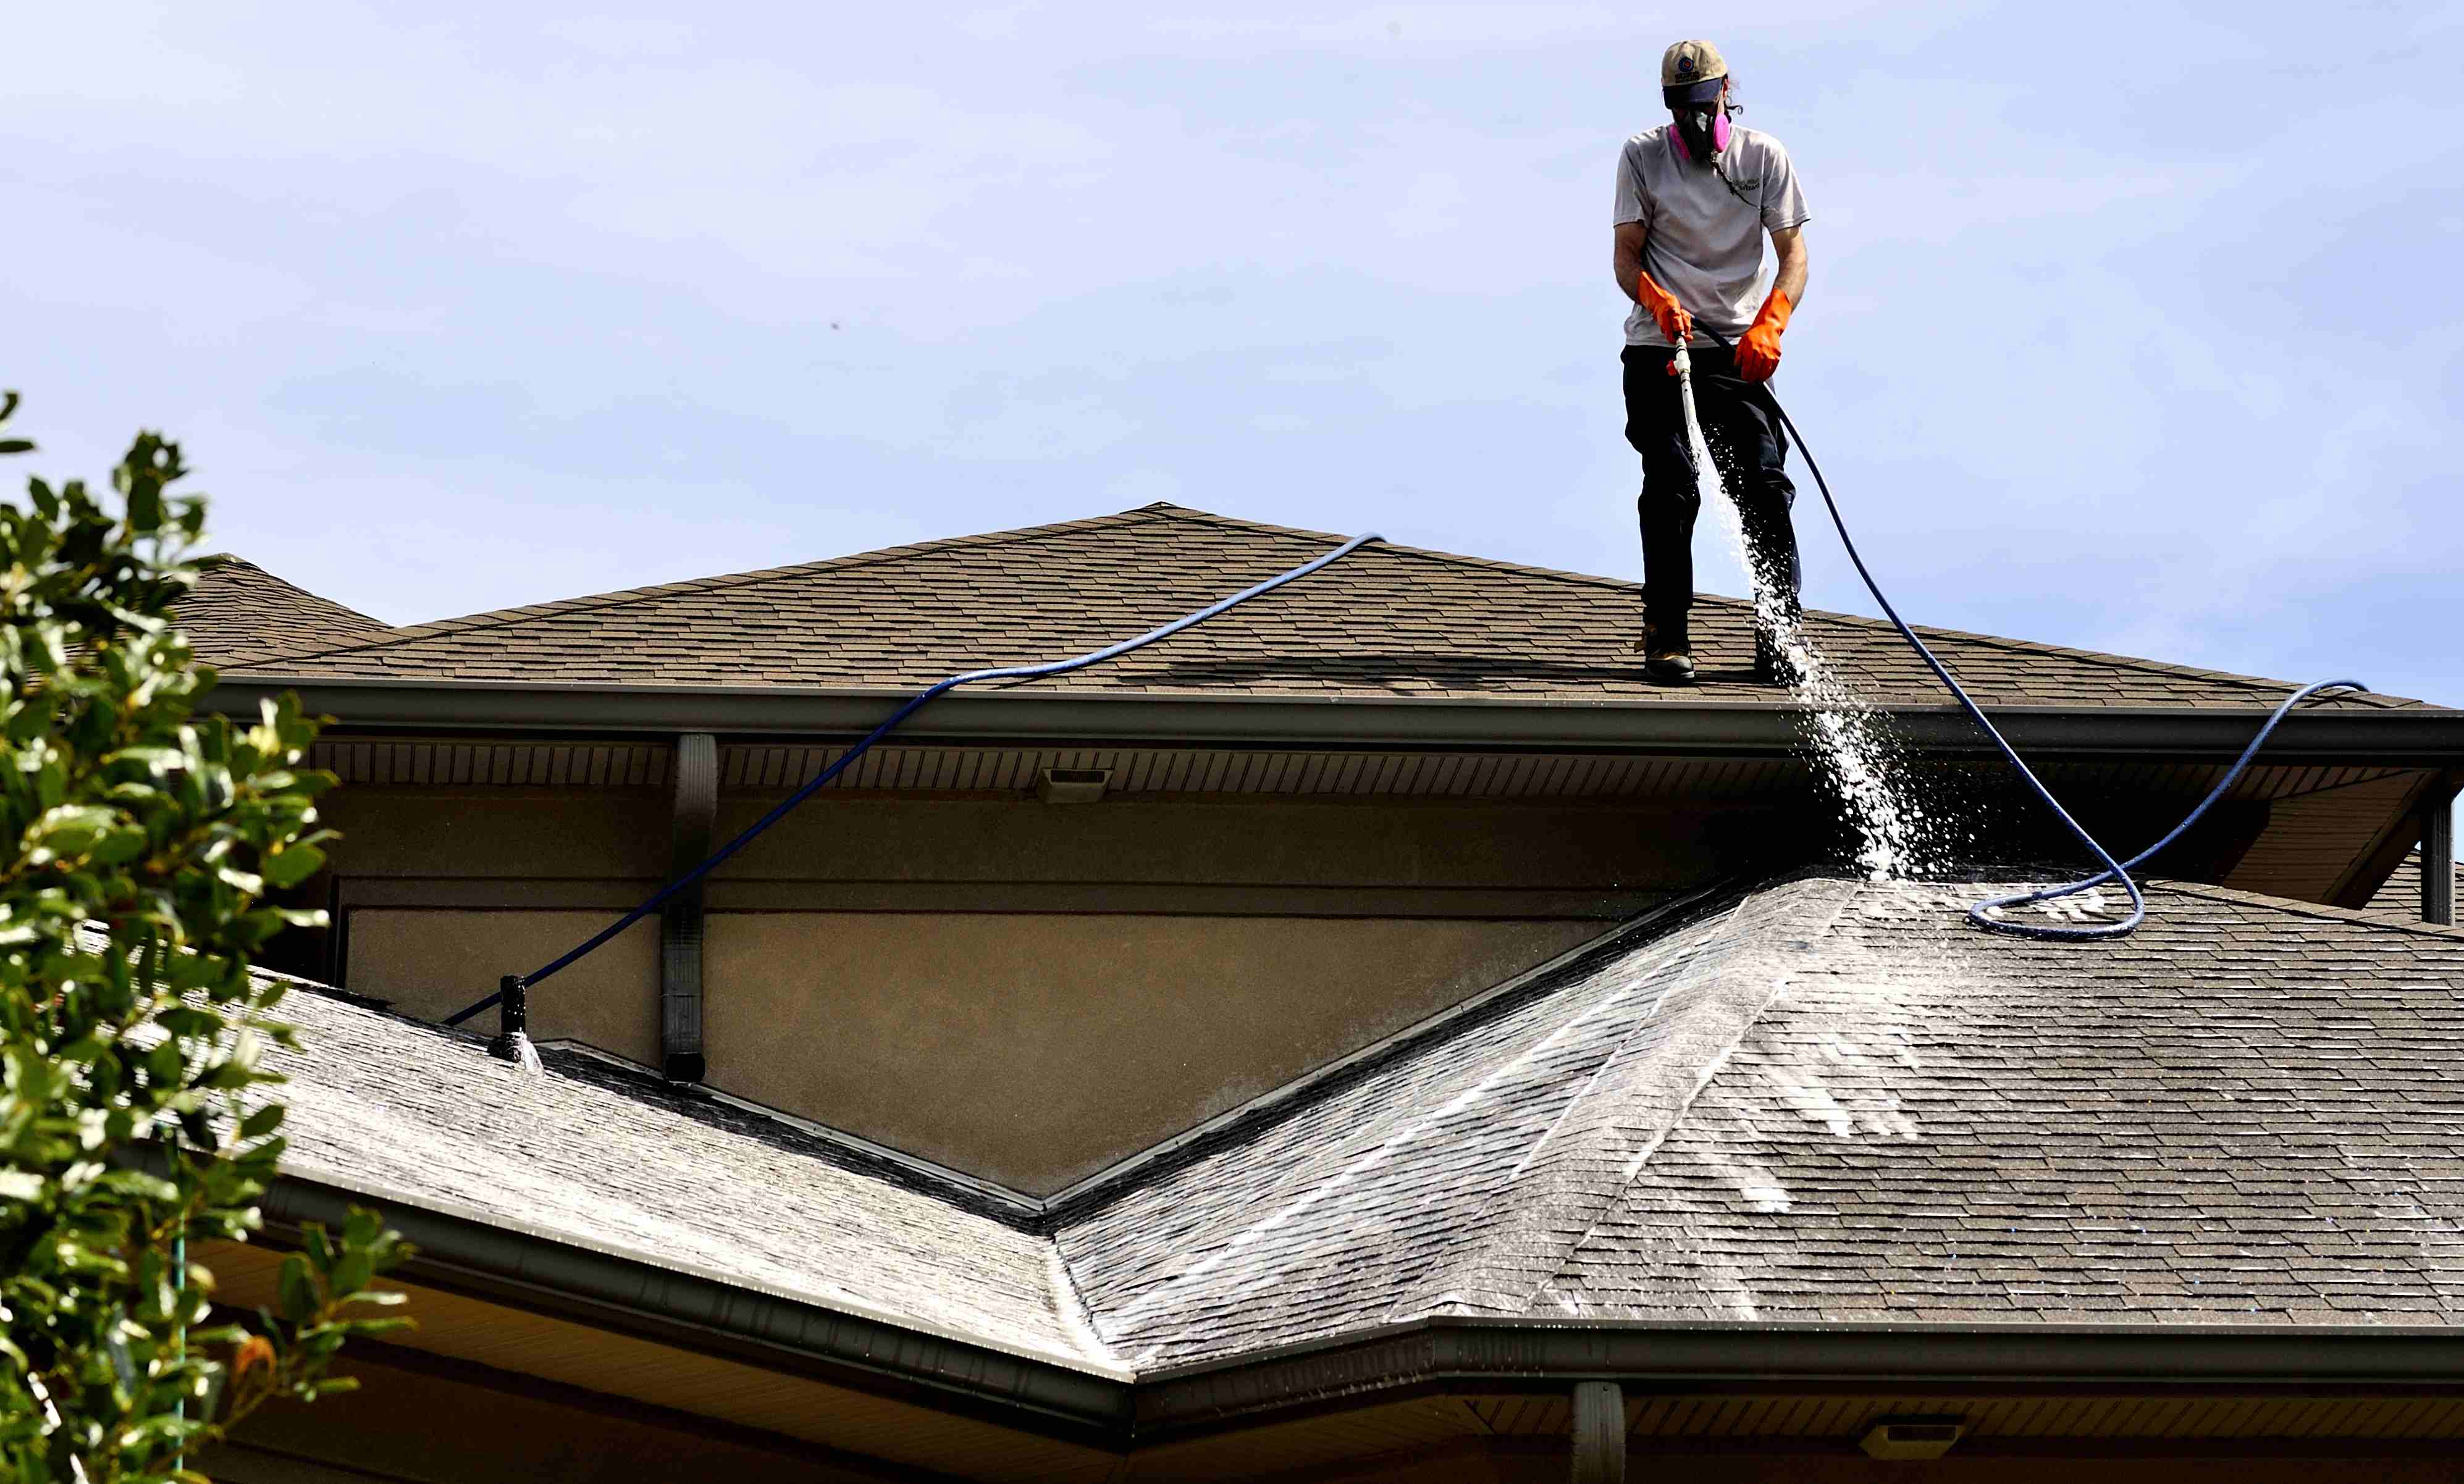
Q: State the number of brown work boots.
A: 1